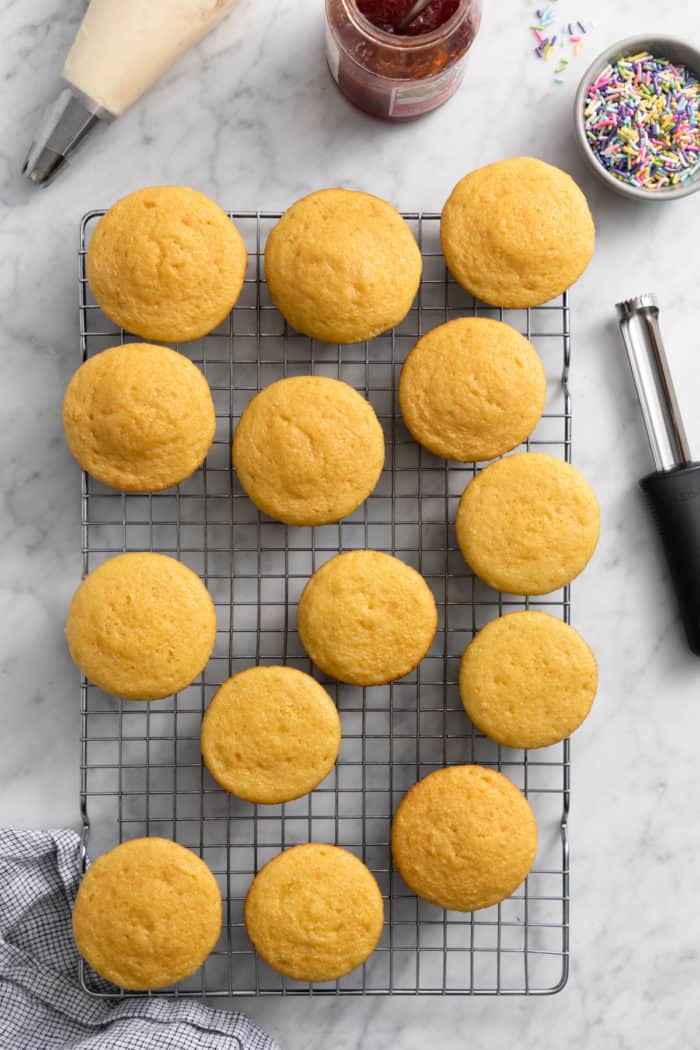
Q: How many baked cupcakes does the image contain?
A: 14